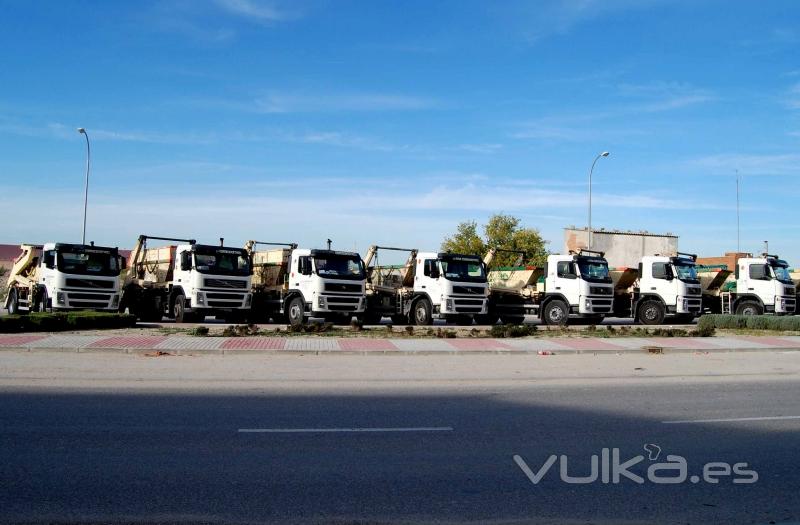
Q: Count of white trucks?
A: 7